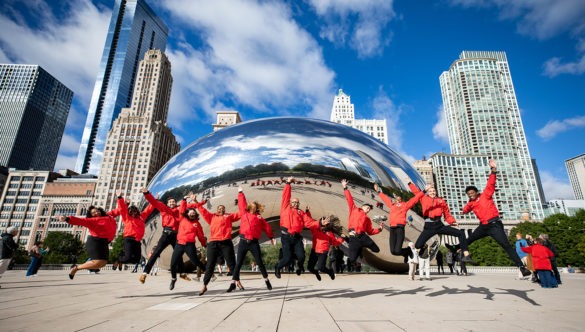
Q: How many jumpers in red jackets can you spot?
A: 12